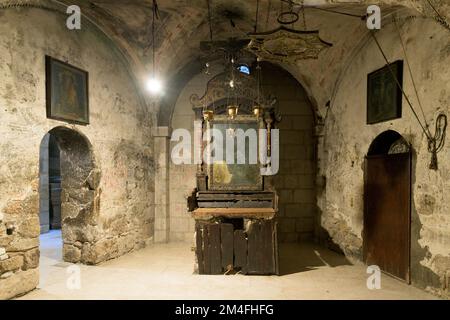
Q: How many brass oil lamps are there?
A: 3